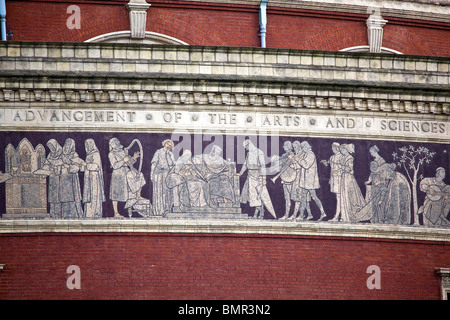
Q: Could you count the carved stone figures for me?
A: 15